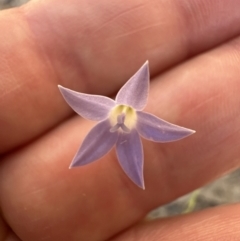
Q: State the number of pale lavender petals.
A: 5